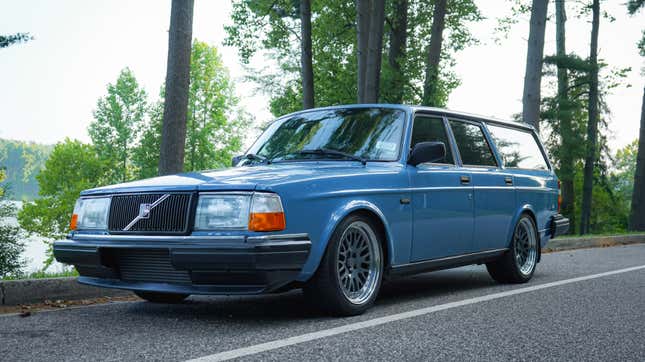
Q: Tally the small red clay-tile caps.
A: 0